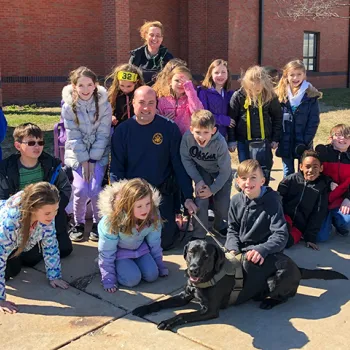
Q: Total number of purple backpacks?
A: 1